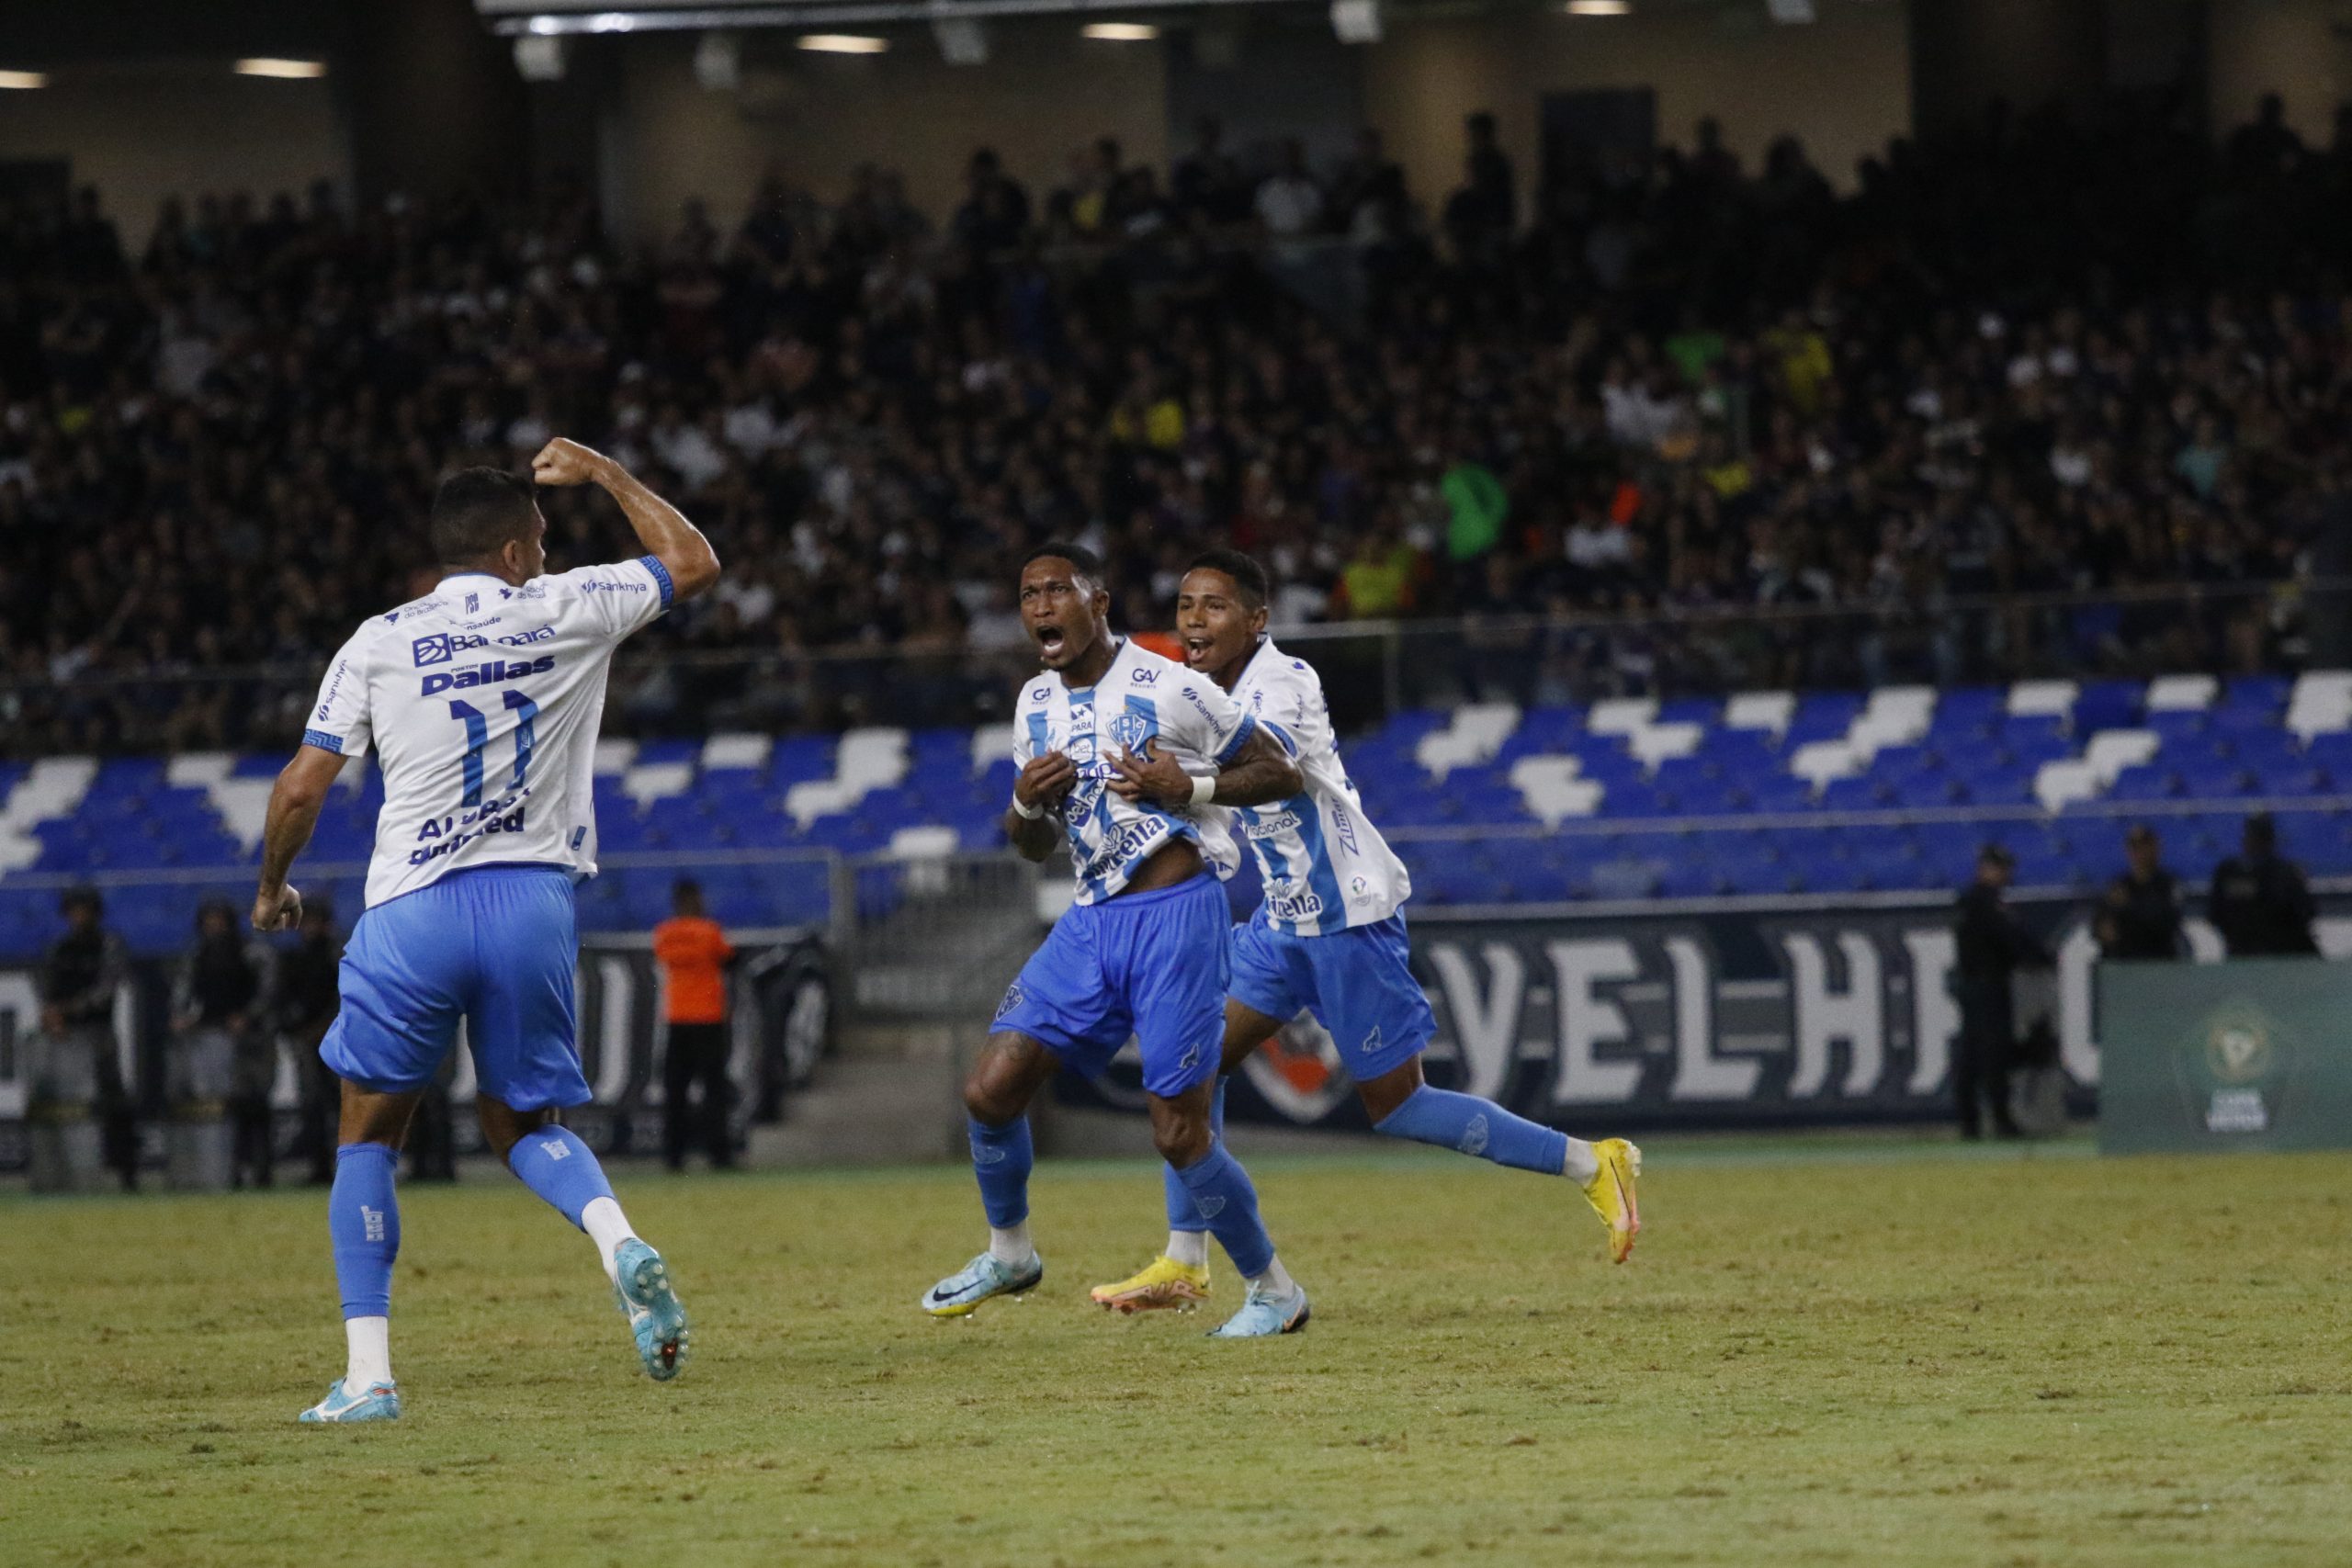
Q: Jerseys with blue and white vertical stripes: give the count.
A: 2